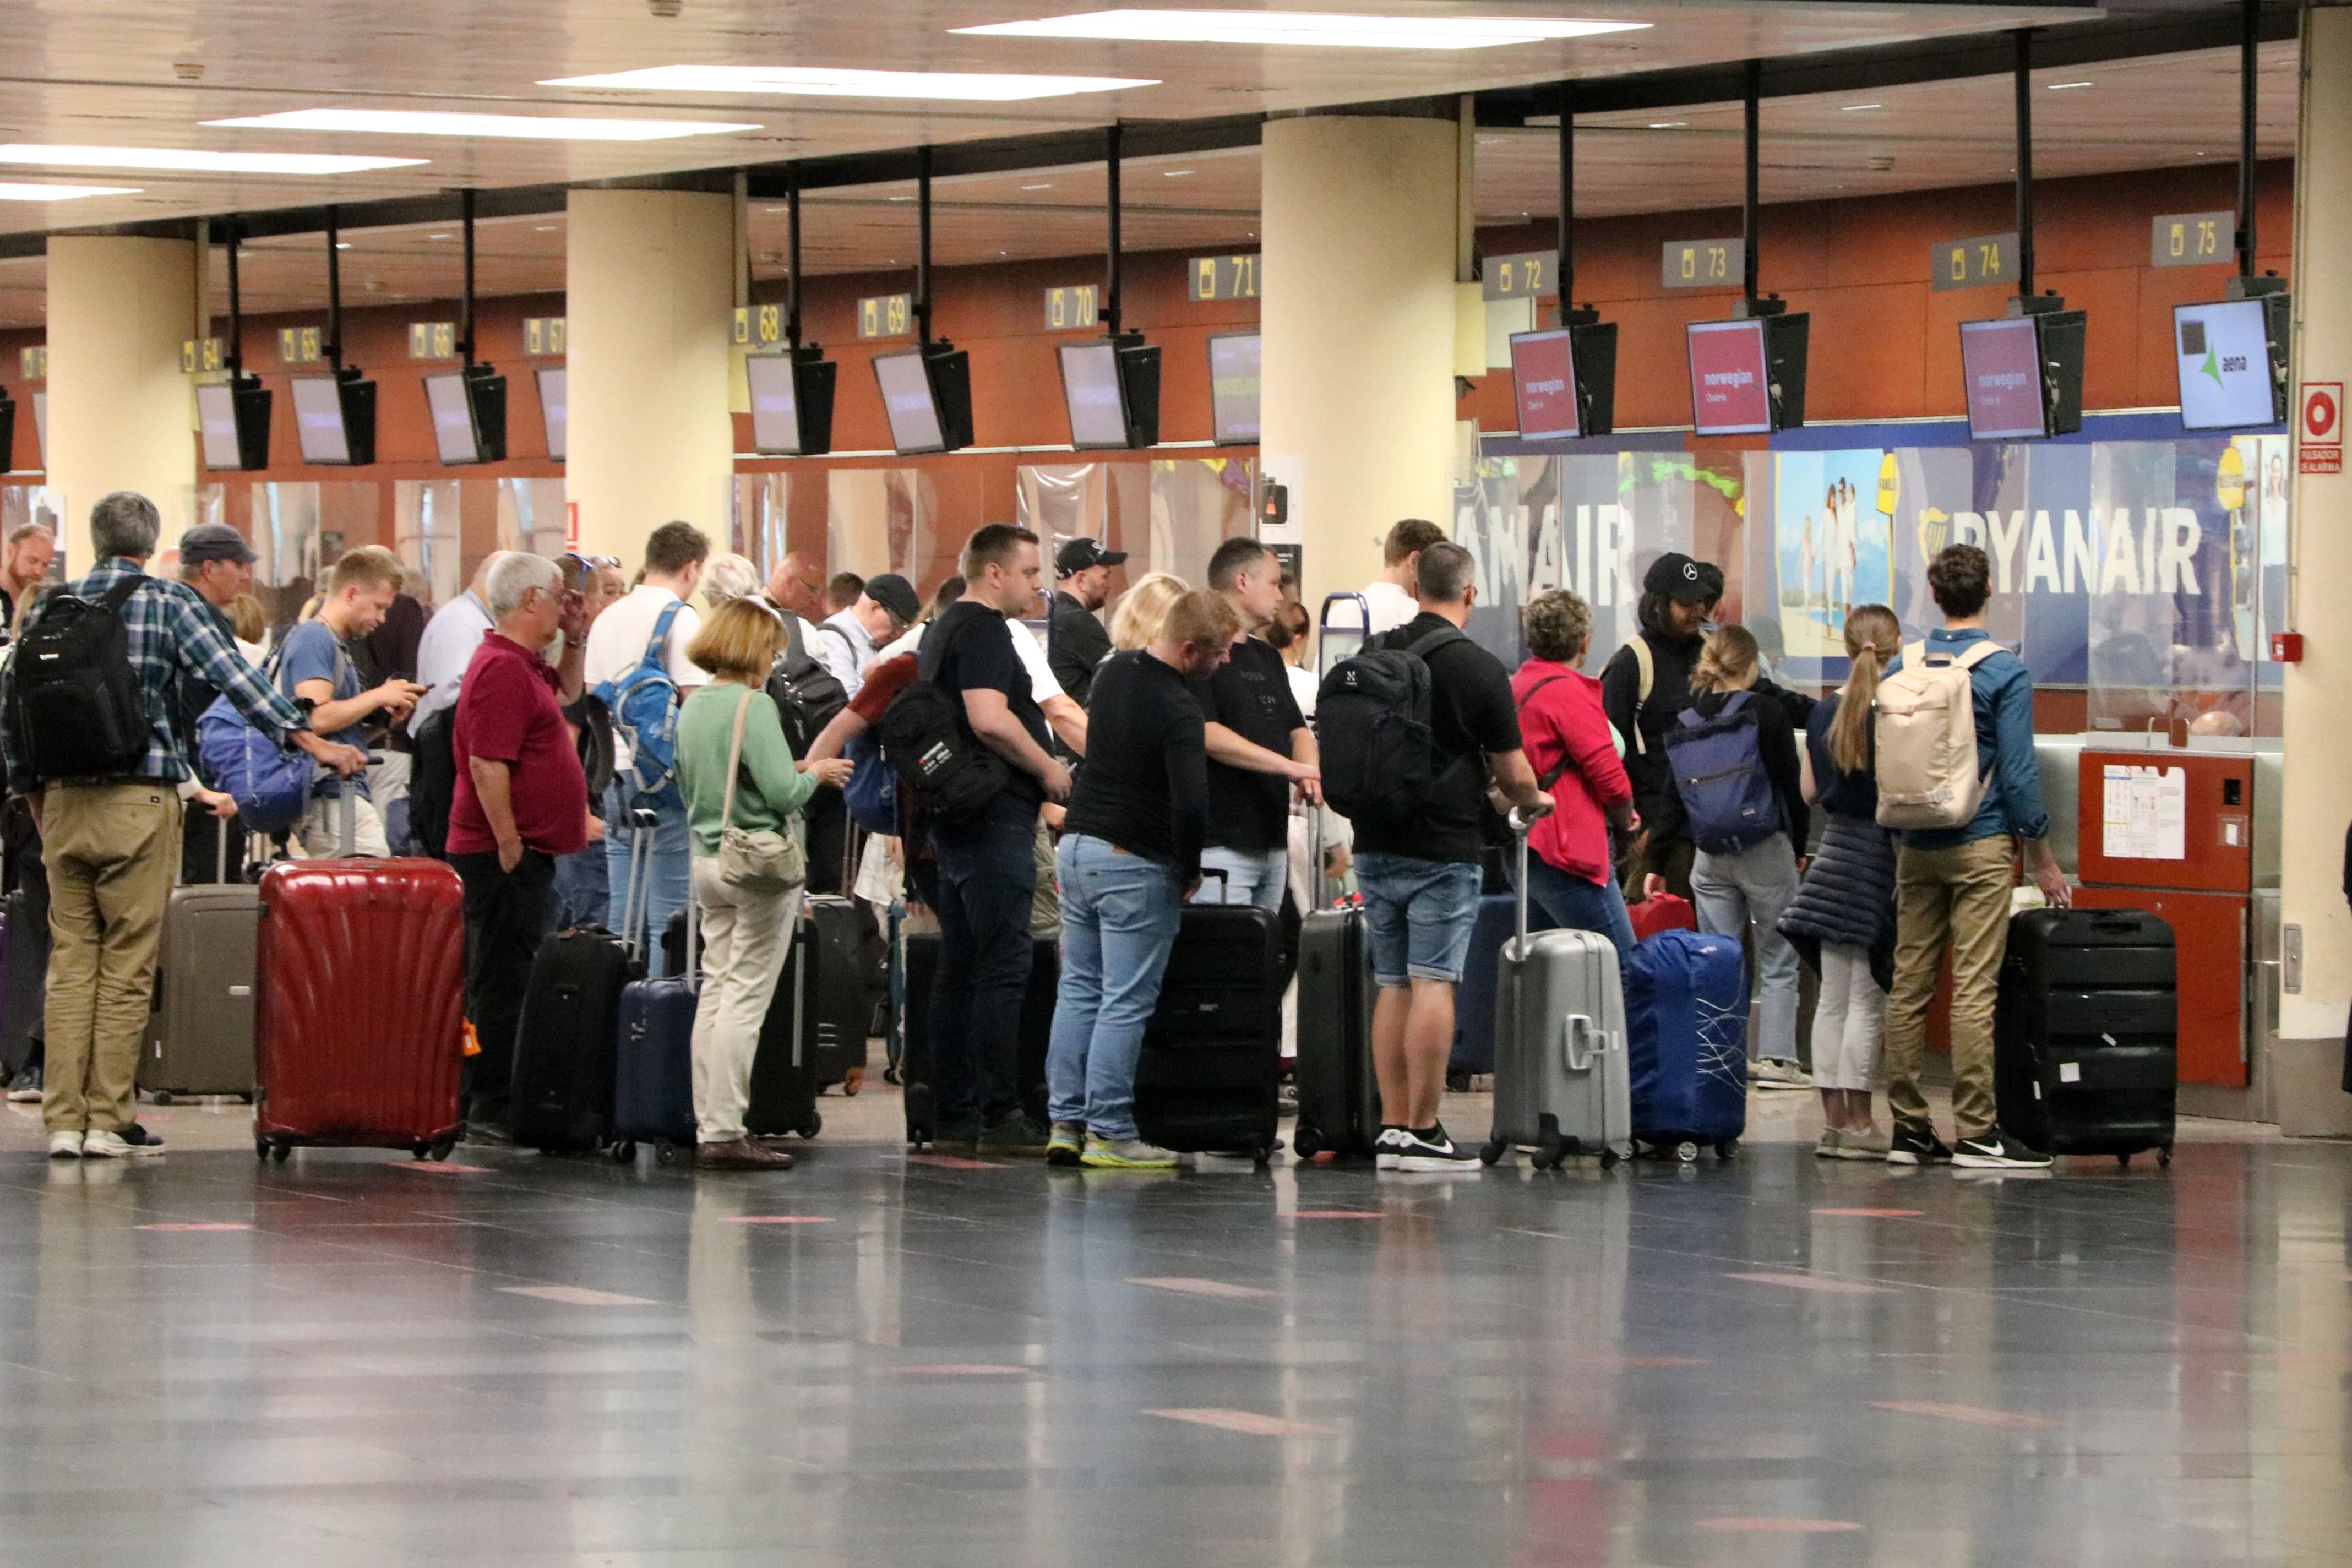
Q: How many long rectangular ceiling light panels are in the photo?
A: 5